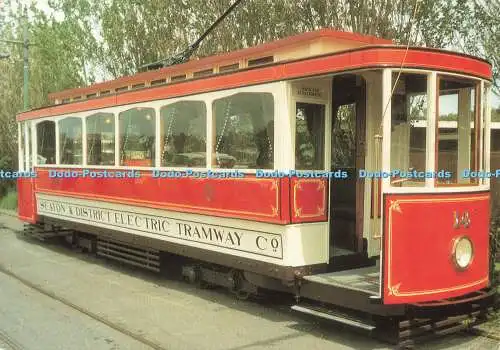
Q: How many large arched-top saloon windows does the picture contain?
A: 6